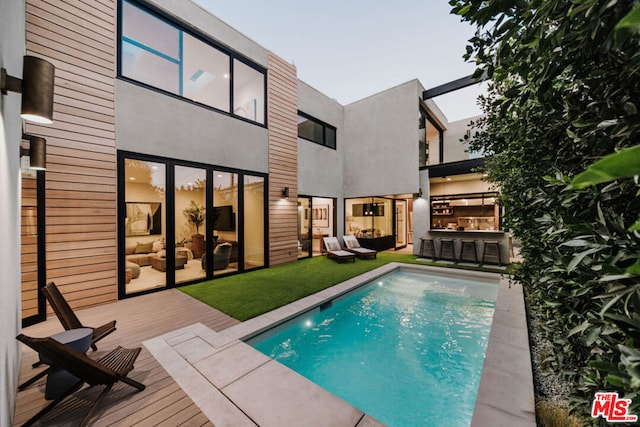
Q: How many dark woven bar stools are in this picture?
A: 4